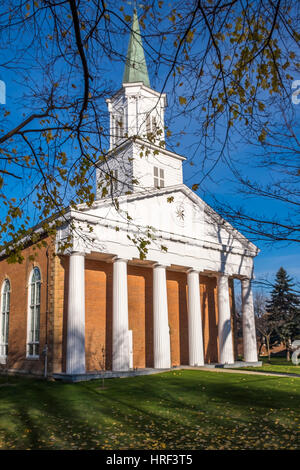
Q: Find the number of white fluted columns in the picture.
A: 6